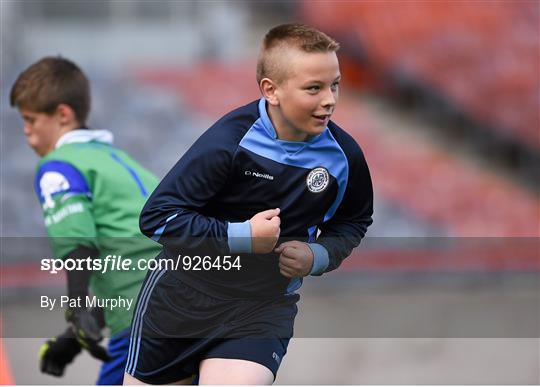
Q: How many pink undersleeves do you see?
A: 0